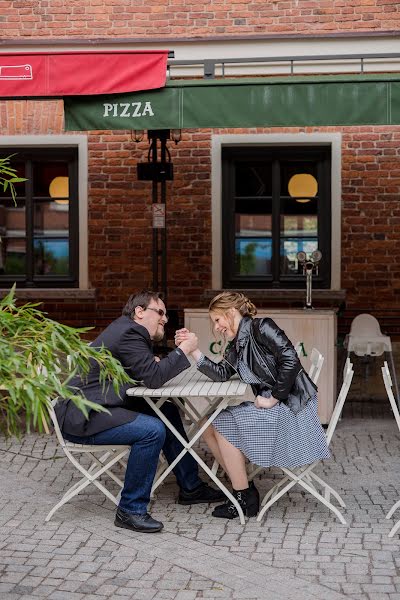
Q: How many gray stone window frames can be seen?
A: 2